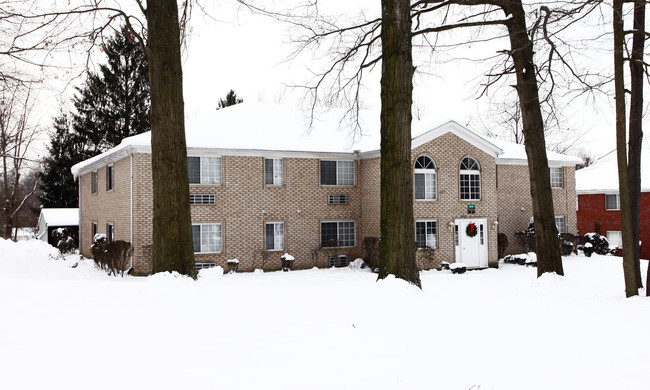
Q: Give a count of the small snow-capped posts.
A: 2